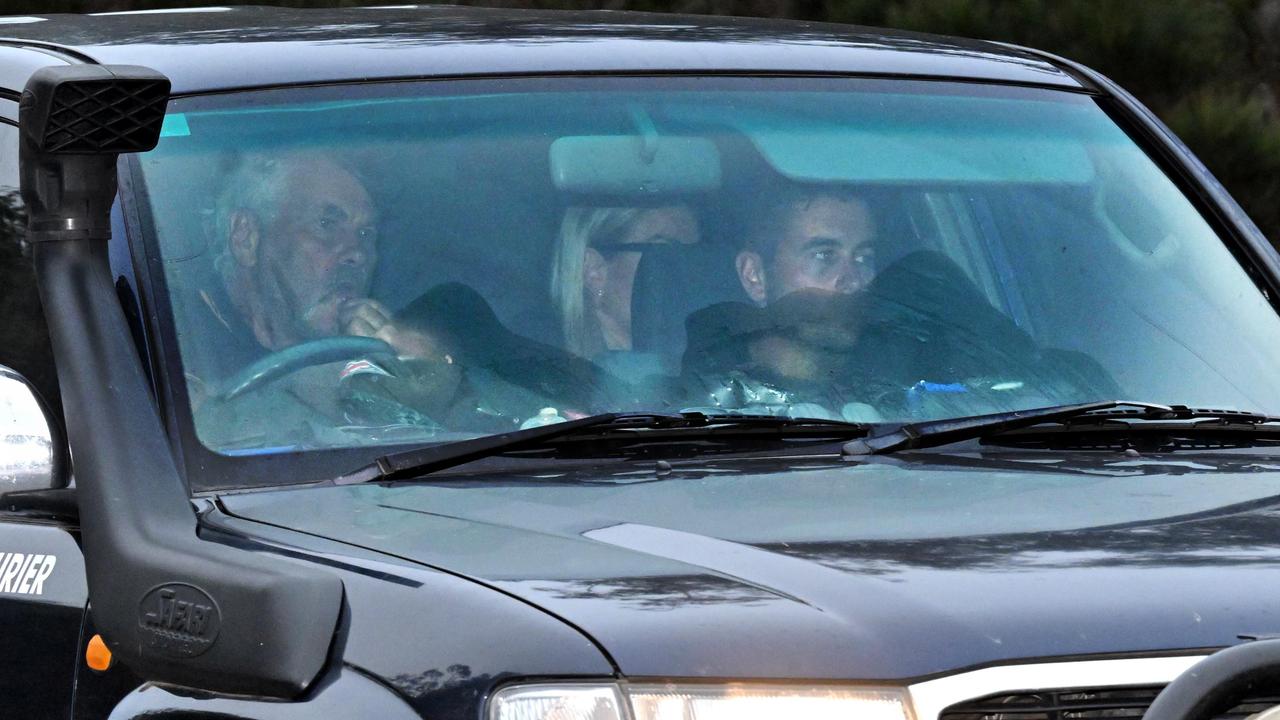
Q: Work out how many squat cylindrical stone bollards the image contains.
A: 0